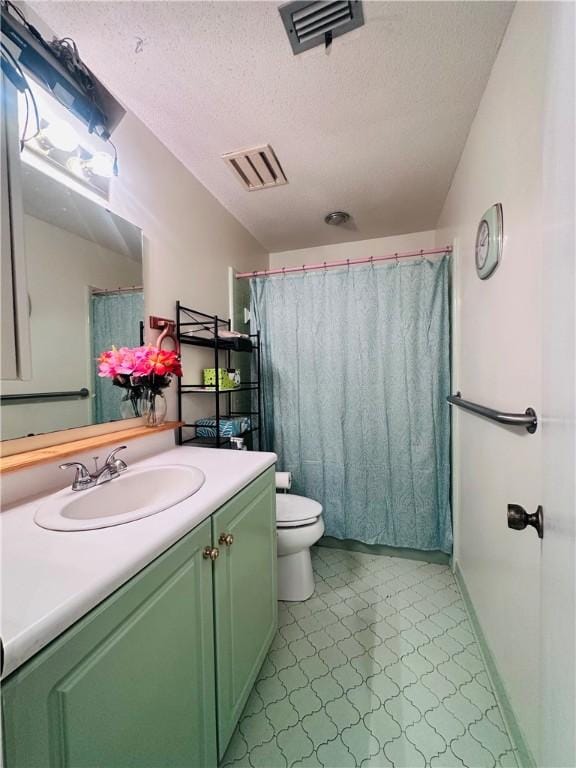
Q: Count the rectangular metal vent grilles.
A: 2